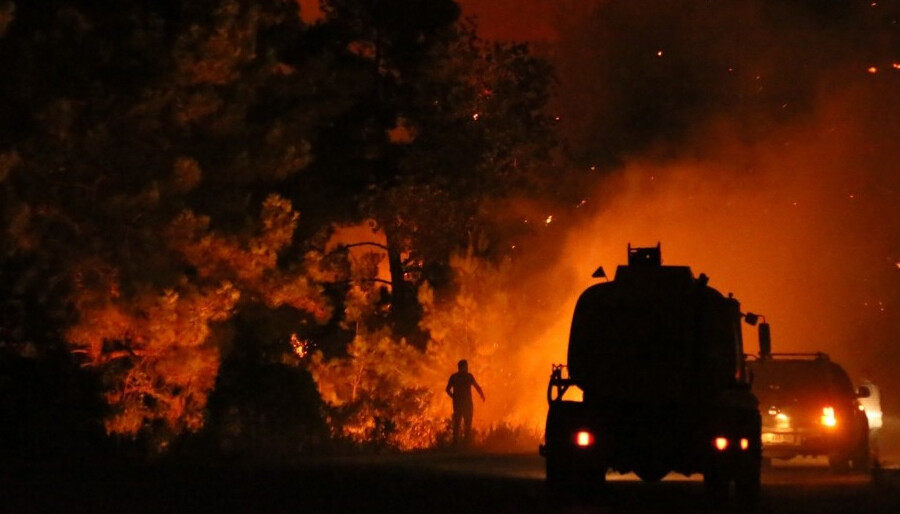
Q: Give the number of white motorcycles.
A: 0